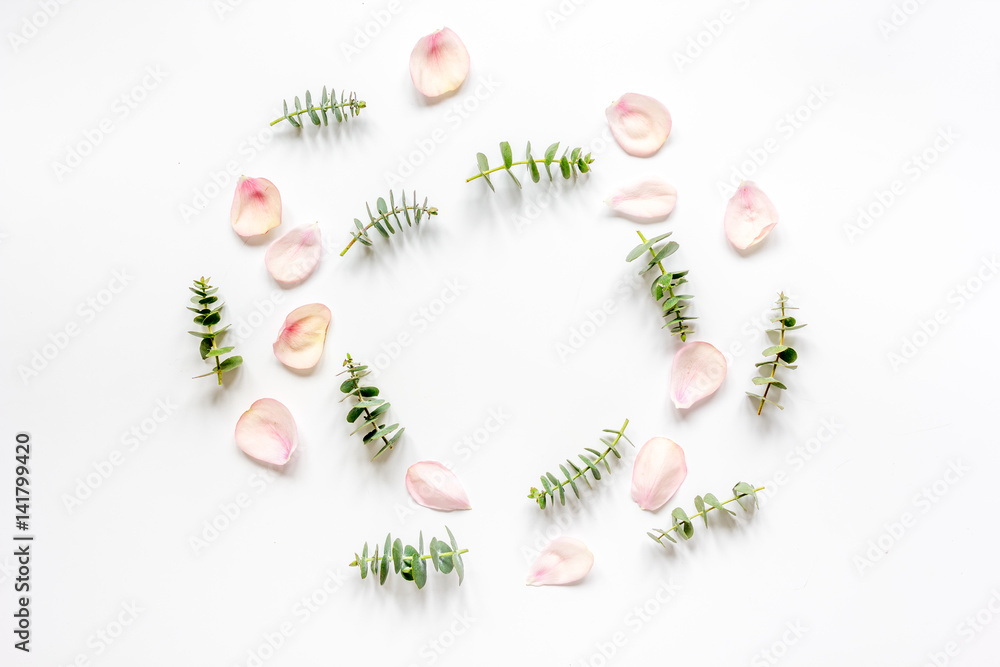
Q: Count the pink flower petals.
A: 12